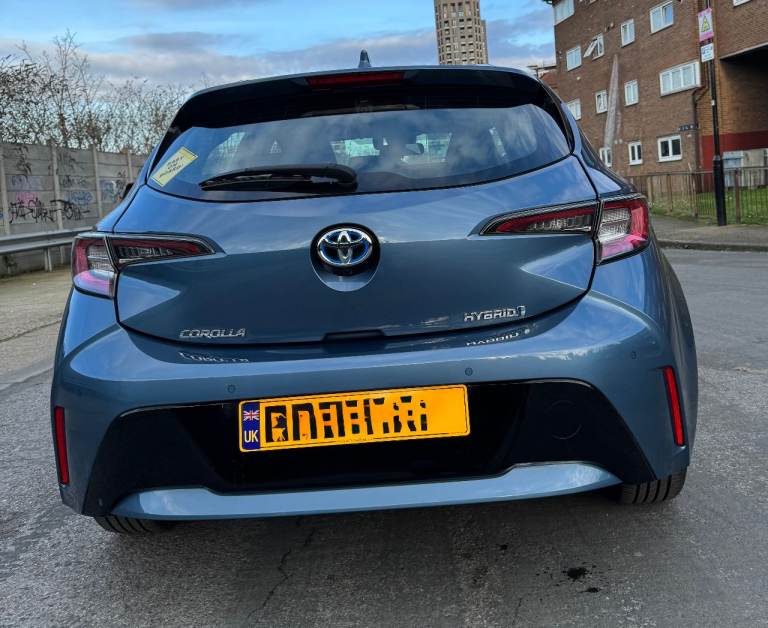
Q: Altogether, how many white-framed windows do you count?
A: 13